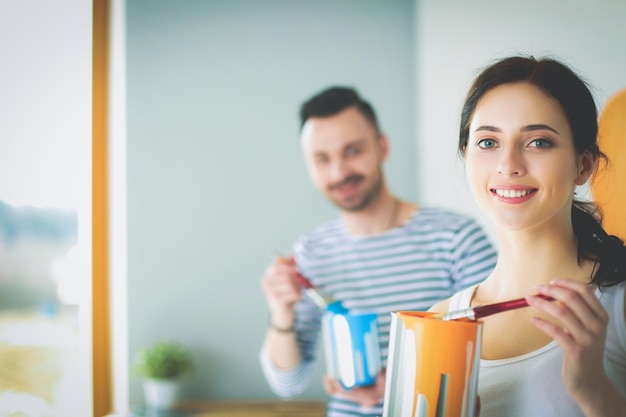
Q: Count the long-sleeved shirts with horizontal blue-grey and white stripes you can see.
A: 1